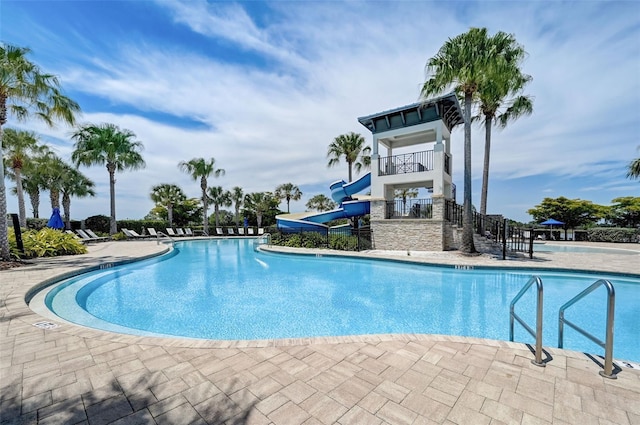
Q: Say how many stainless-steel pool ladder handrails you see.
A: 2